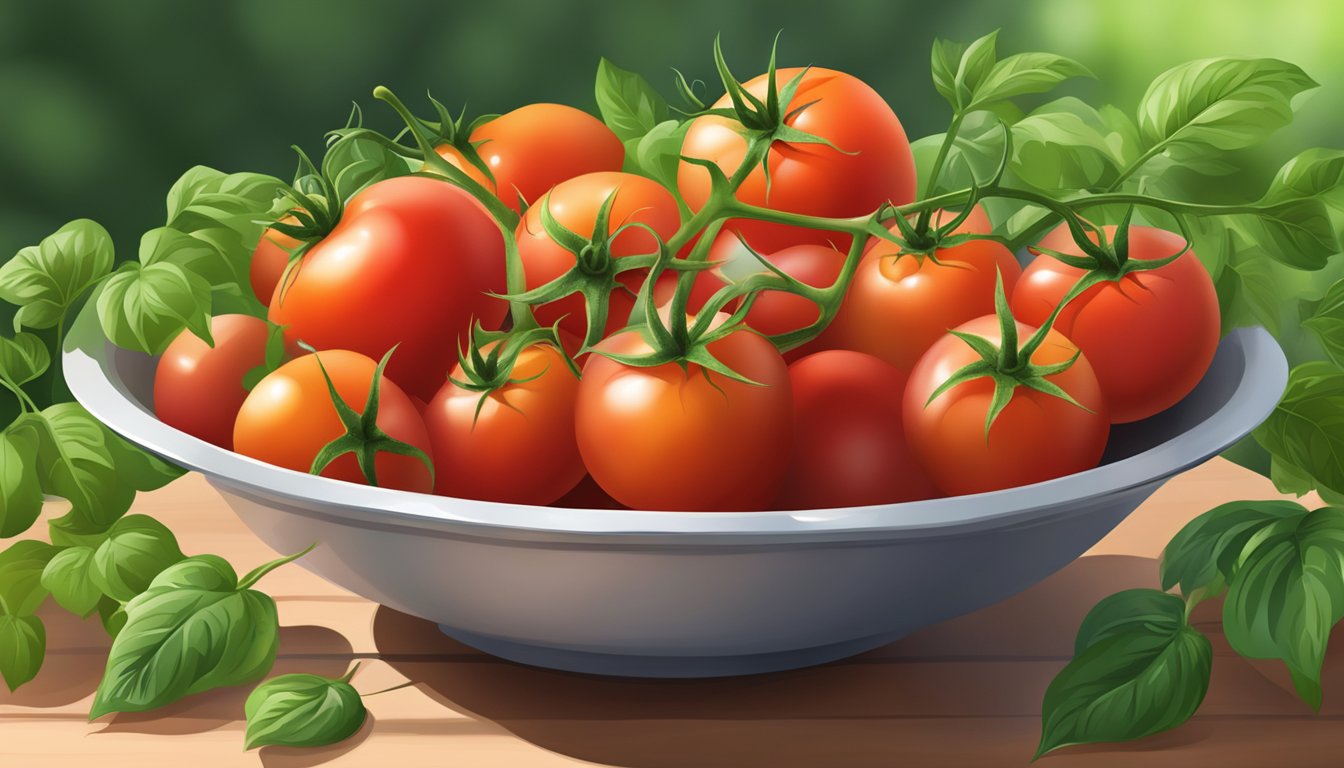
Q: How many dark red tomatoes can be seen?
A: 1